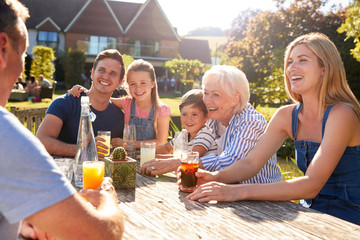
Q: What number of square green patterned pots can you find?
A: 1